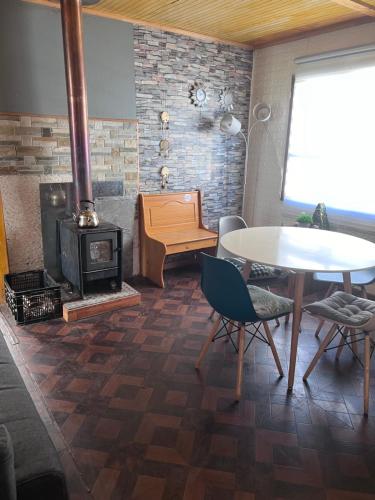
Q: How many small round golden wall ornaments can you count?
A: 3